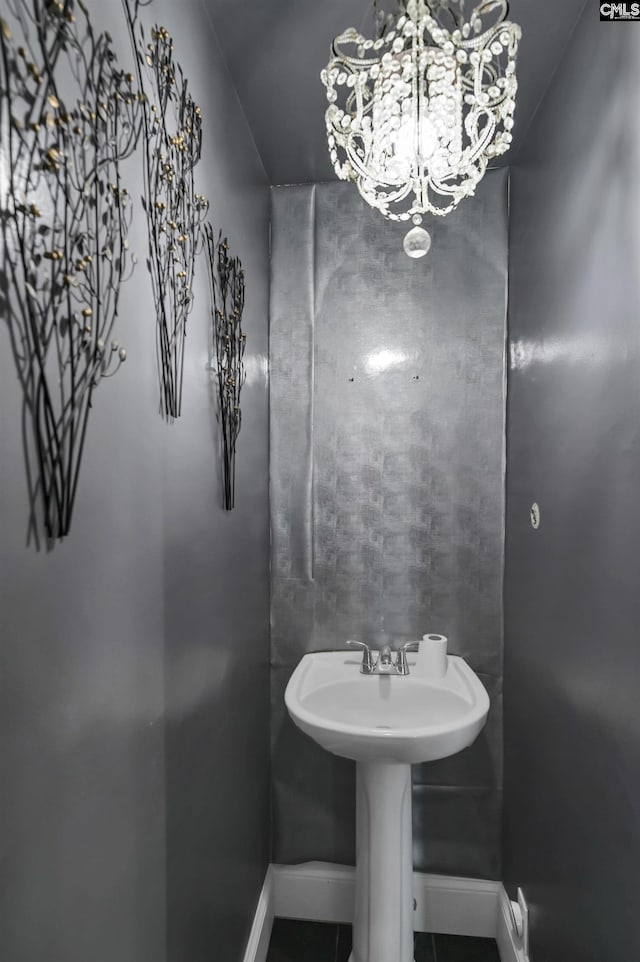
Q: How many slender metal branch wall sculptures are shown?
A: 3